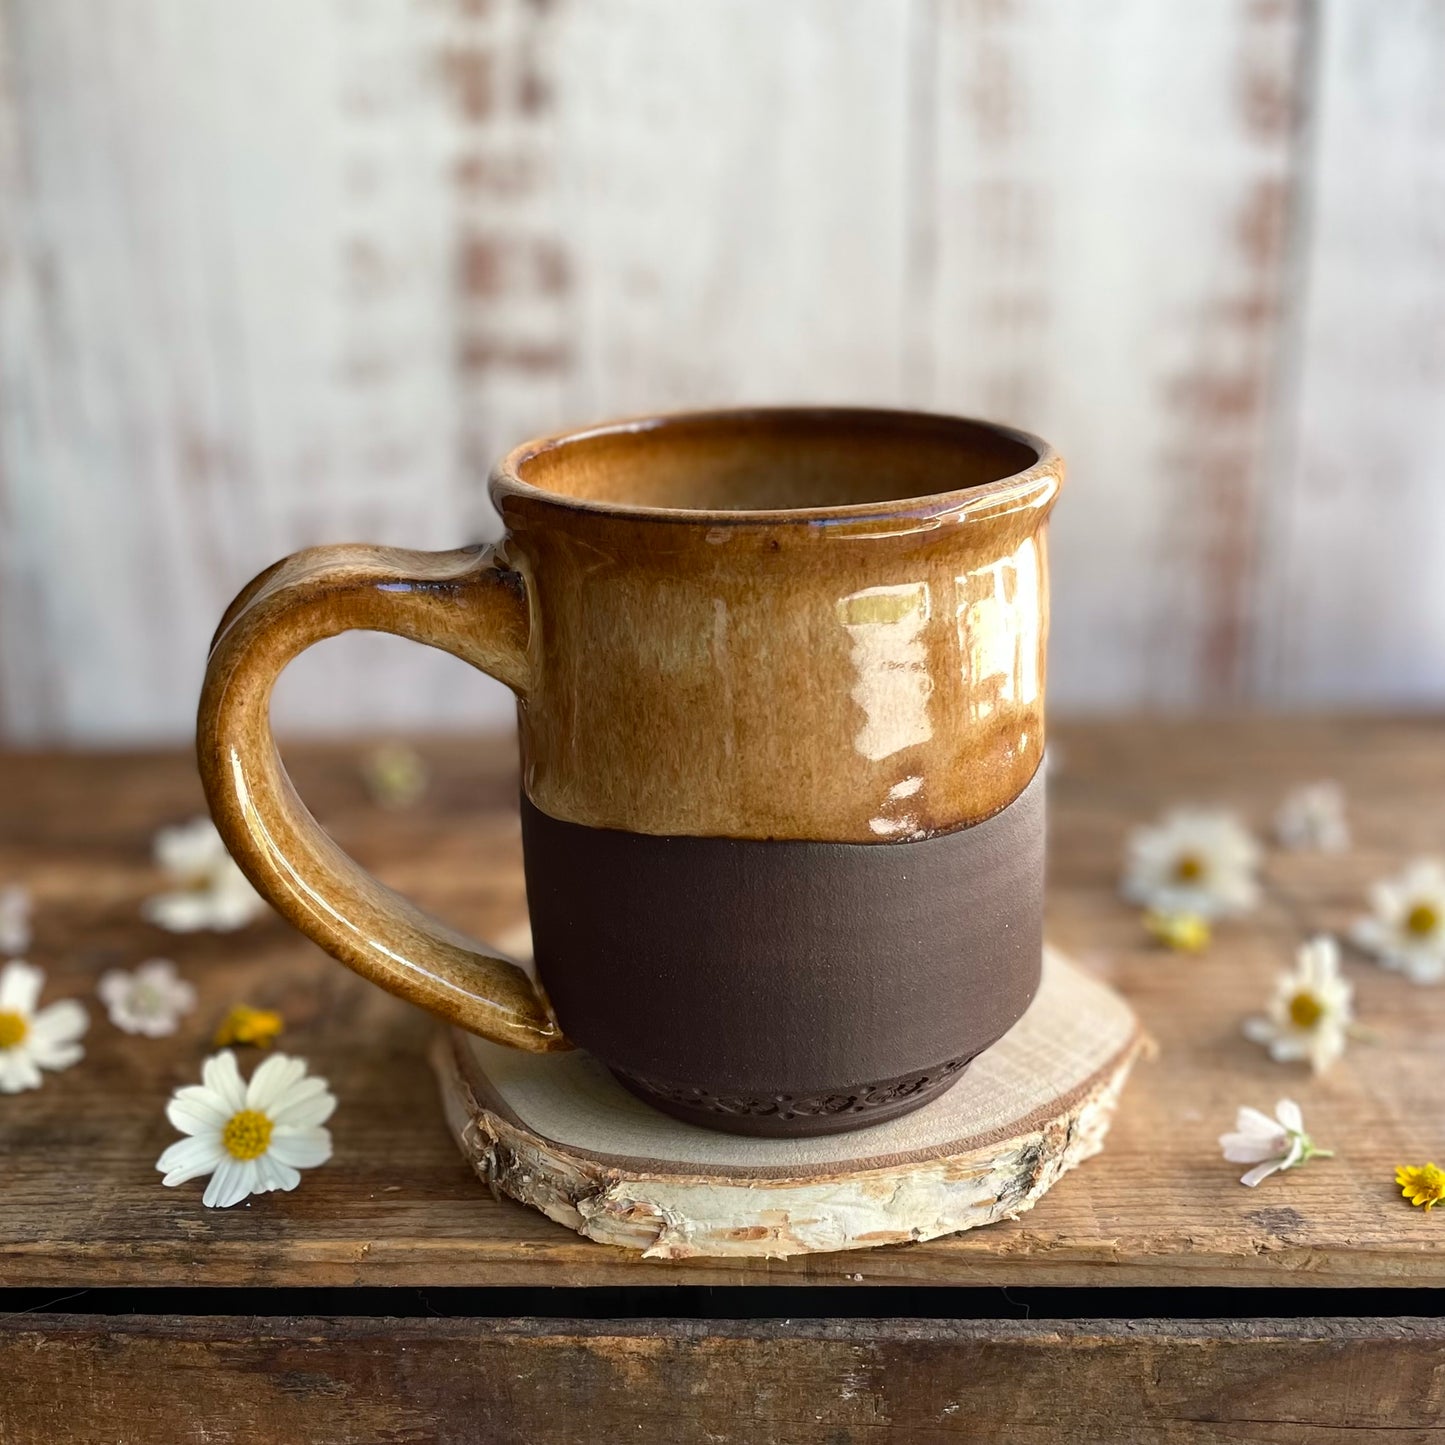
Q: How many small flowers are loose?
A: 14